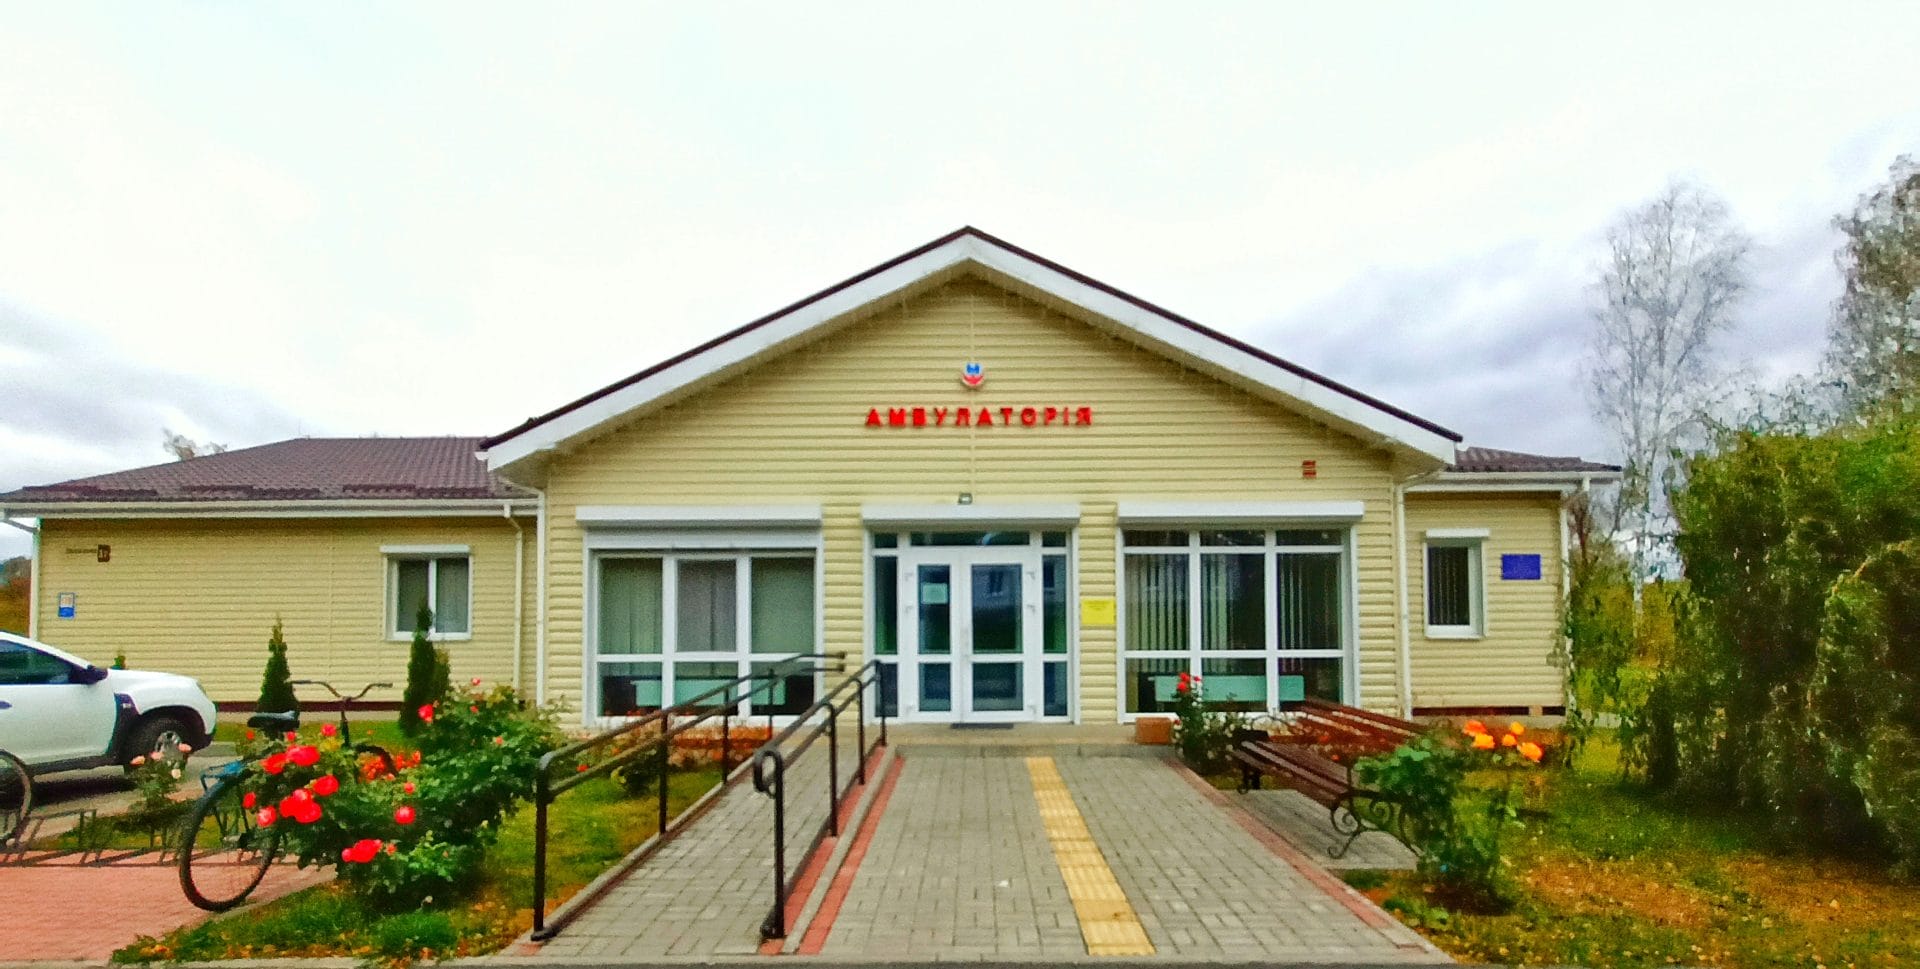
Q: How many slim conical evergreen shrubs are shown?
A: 2